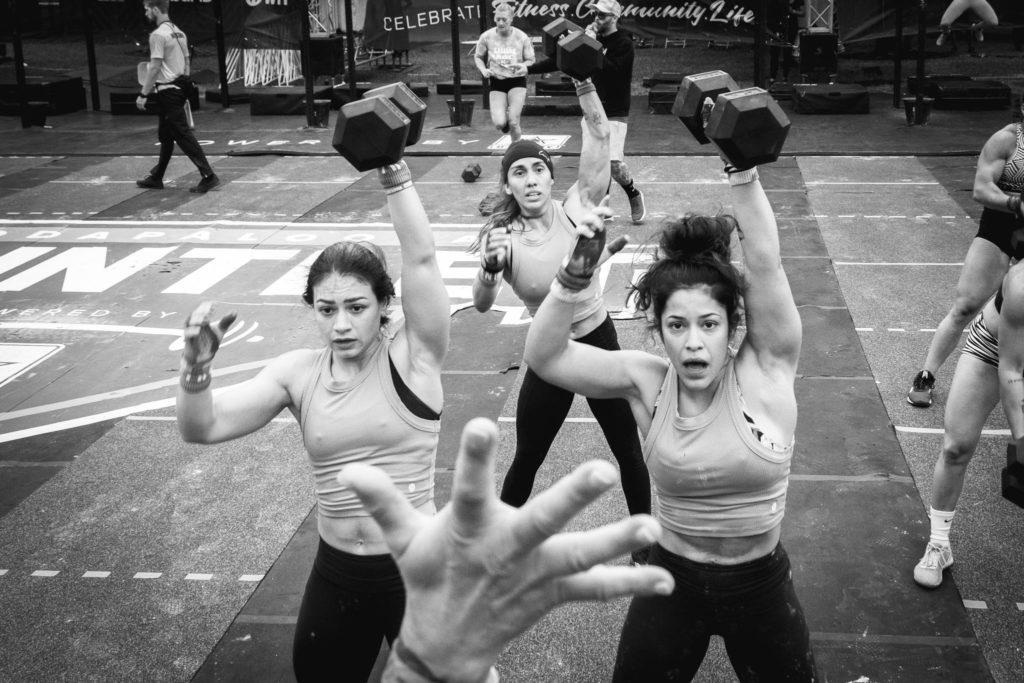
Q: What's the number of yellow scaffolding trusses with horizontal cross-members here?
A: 0